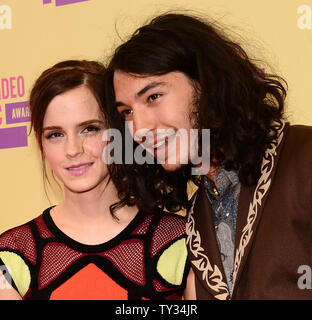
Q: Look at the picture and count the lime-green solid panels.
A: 2